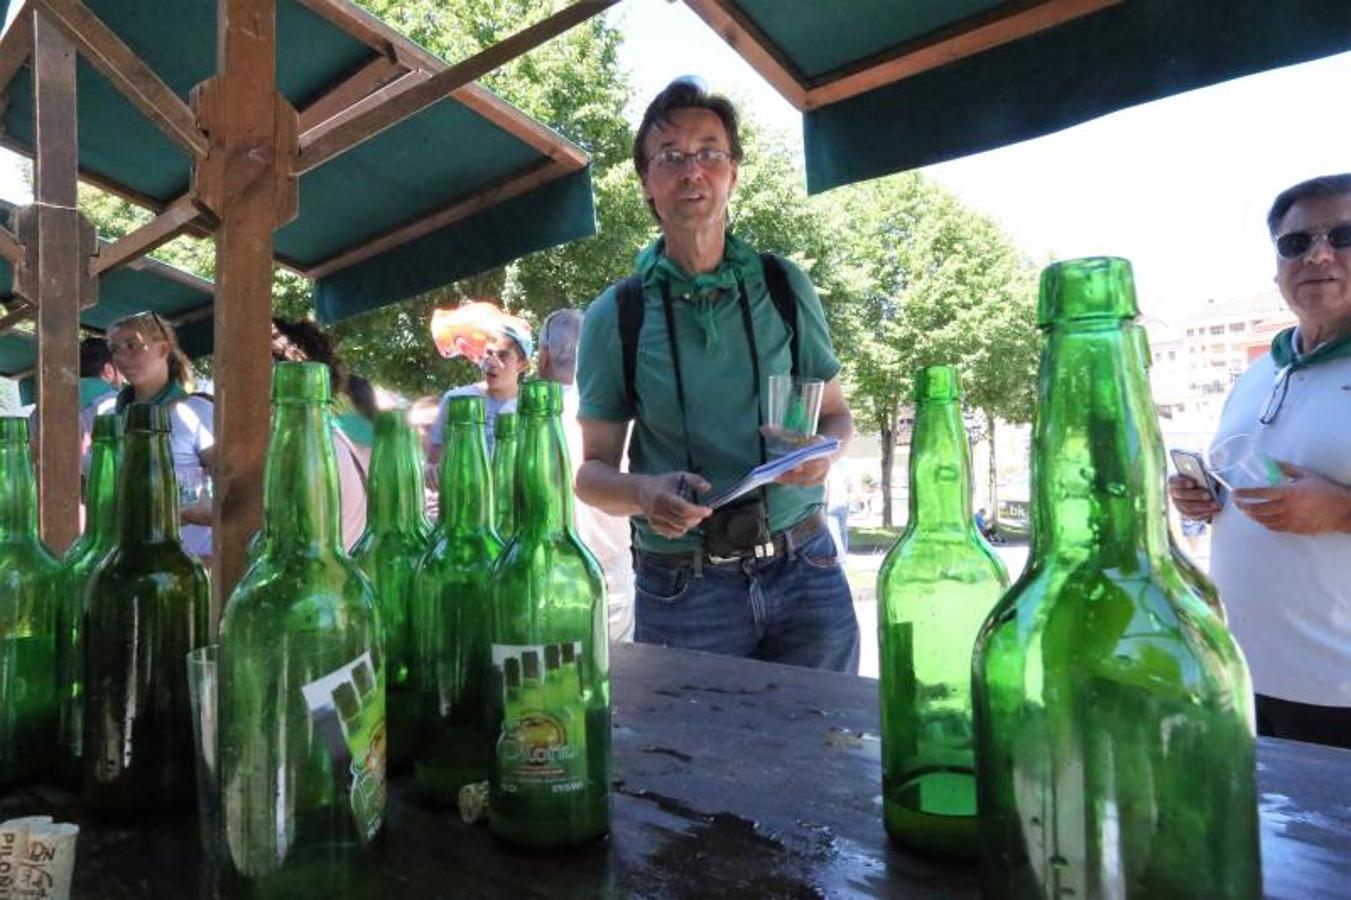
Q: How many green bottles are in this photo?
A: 11